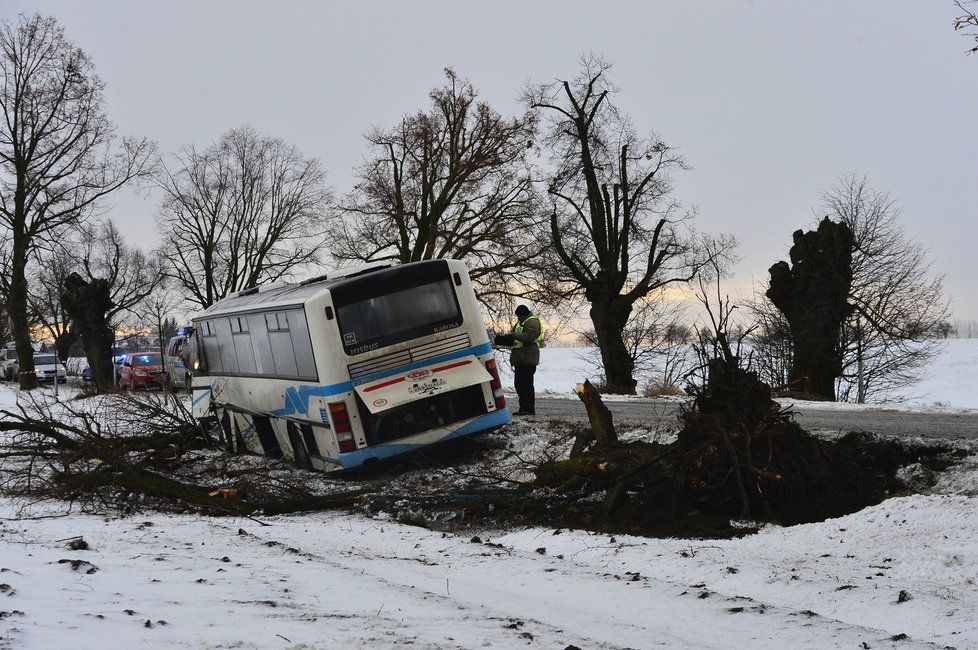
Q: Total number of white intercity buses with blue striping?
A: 1